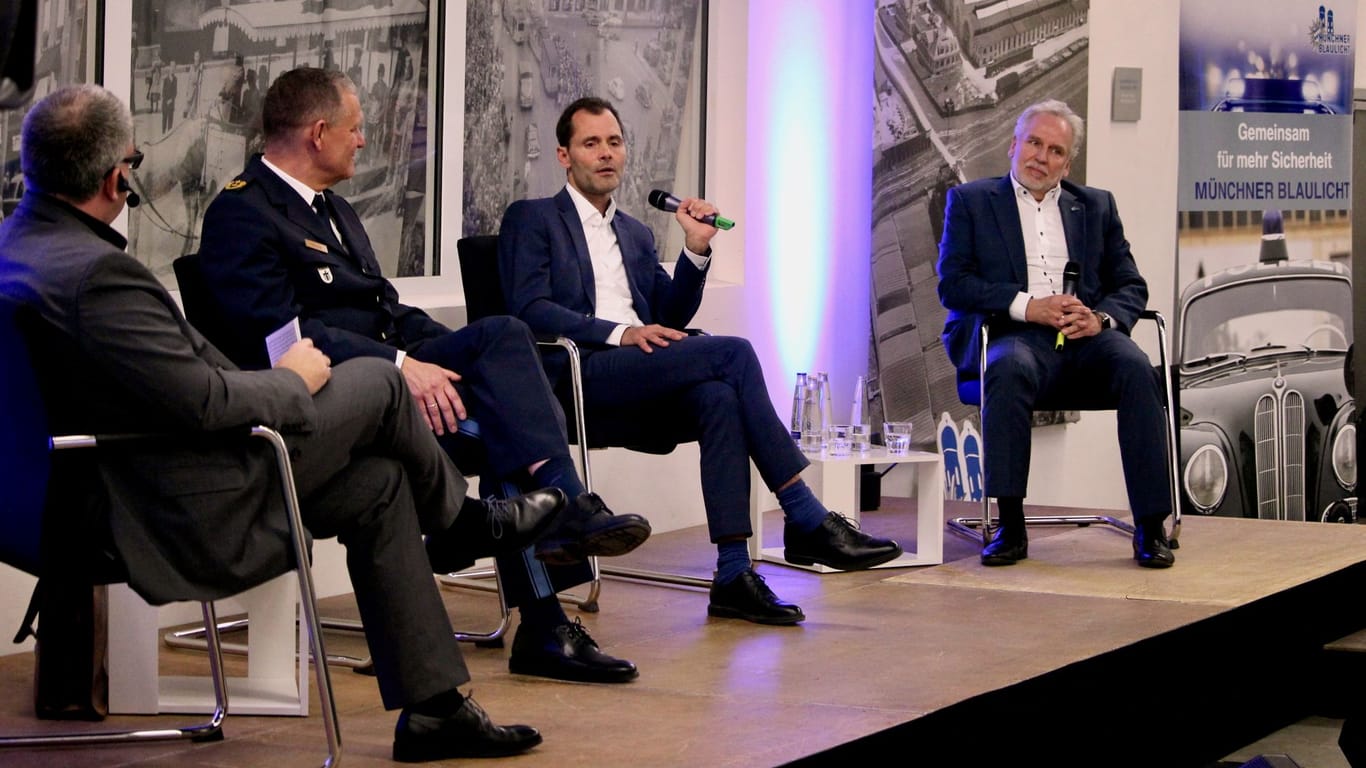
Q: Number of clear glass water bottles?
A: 4